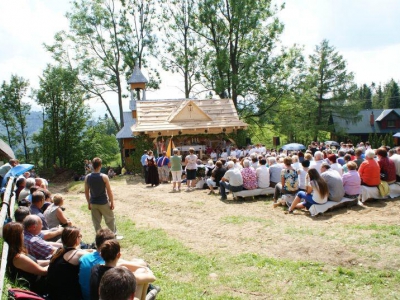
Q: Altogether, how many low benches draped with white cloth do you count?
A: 3